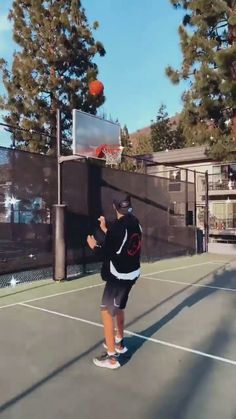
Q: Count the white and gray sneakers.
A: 2